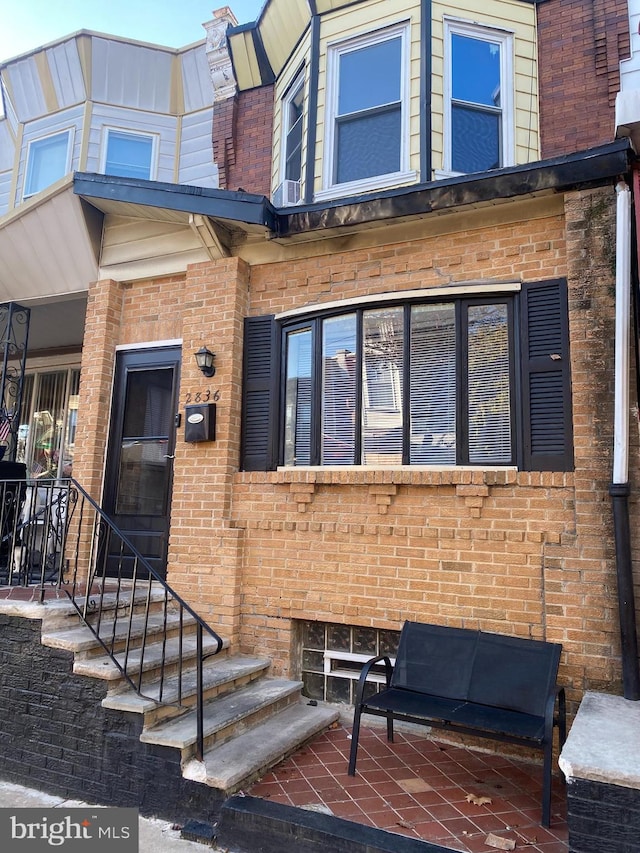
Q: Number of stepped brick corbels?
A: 3